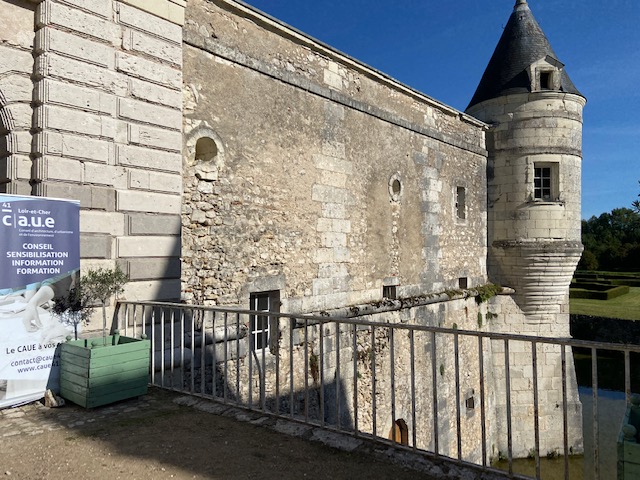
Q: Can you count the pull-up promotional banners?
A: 1